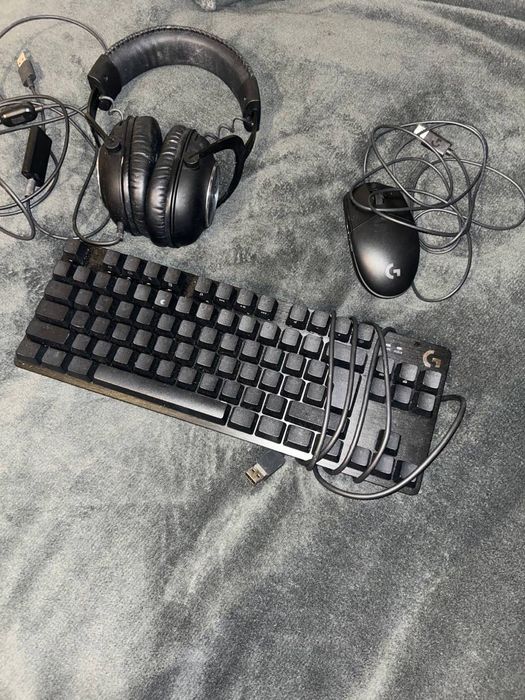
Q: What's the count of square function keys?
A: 12